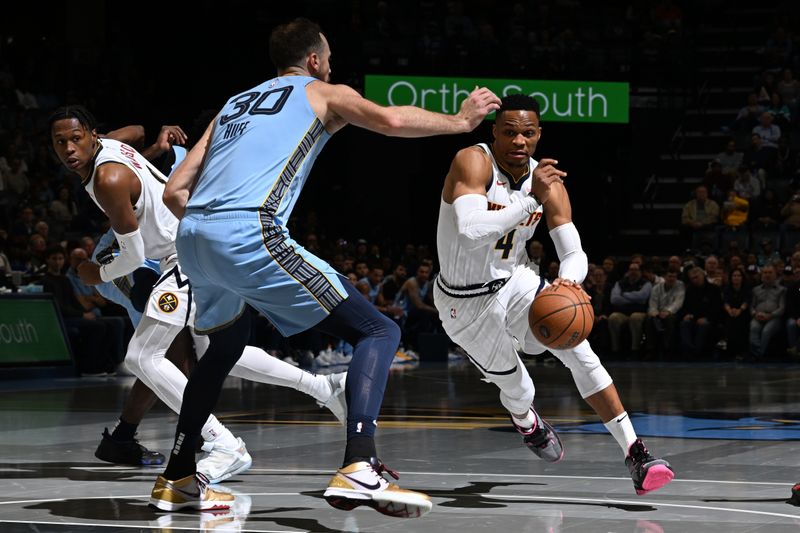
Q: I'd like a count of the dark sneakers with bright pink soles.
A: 2